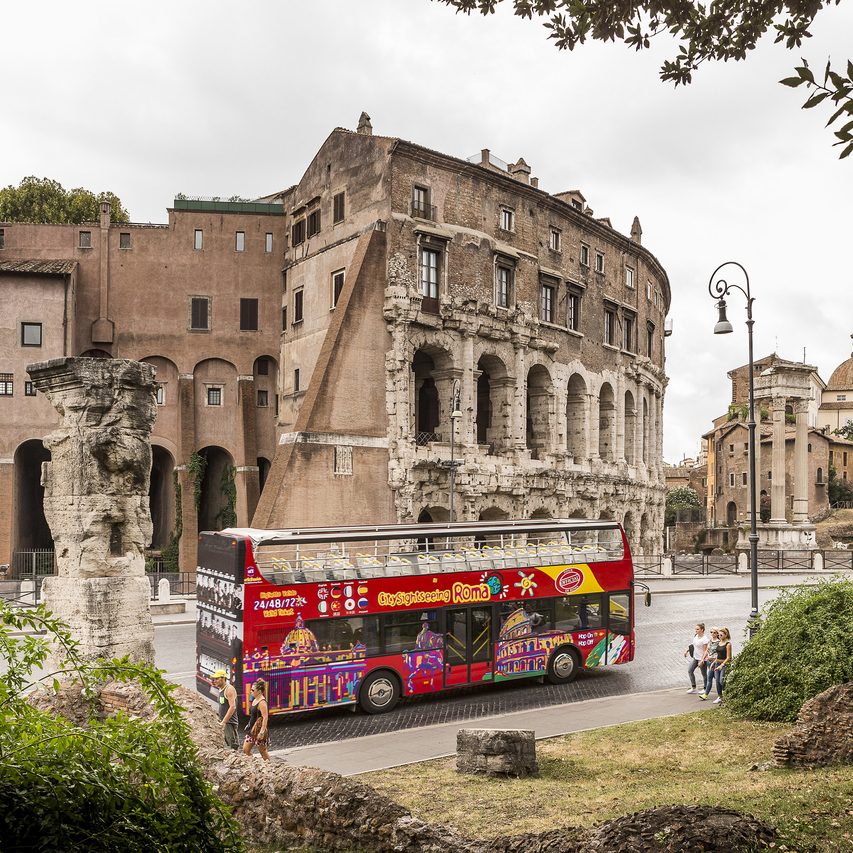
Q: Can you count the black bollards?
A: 0